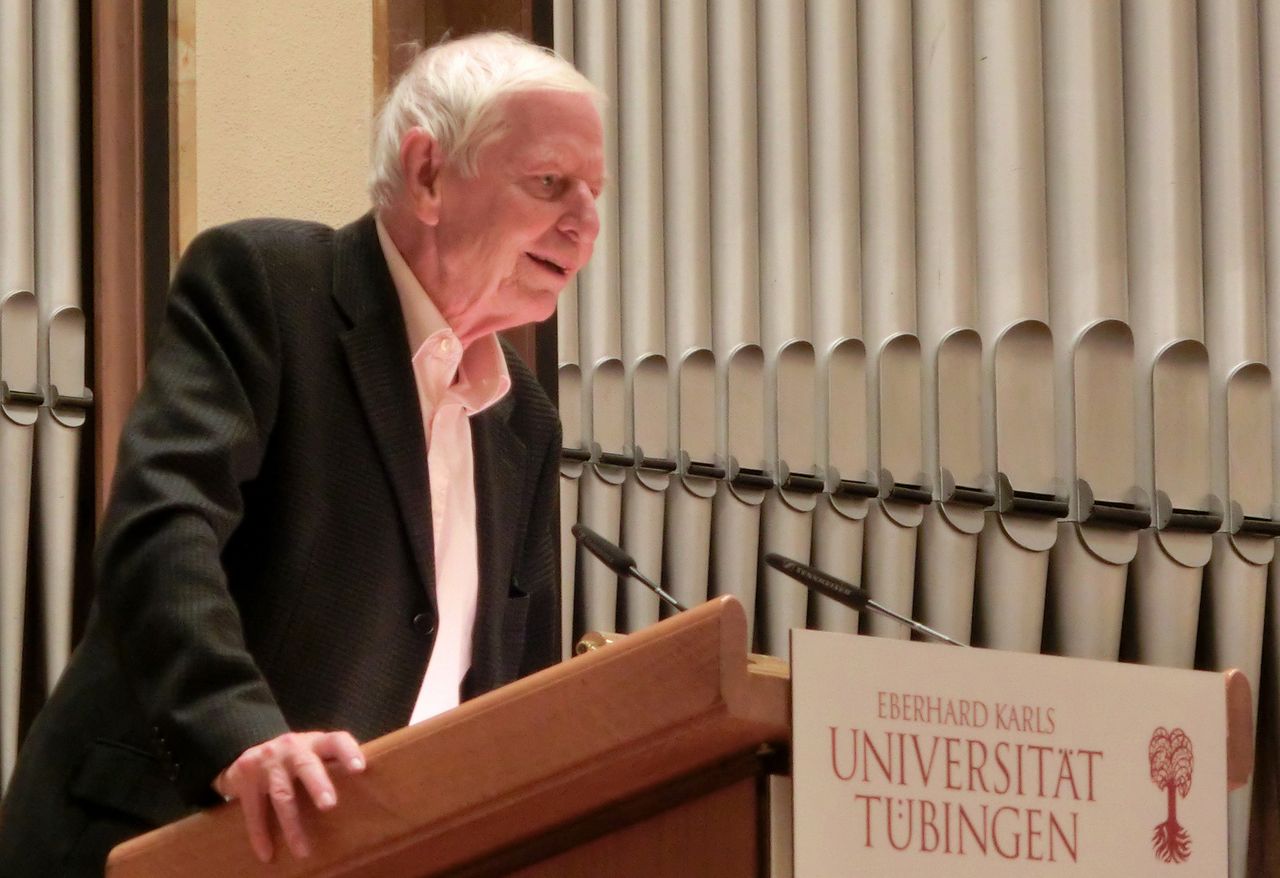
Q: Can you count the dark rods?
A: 15